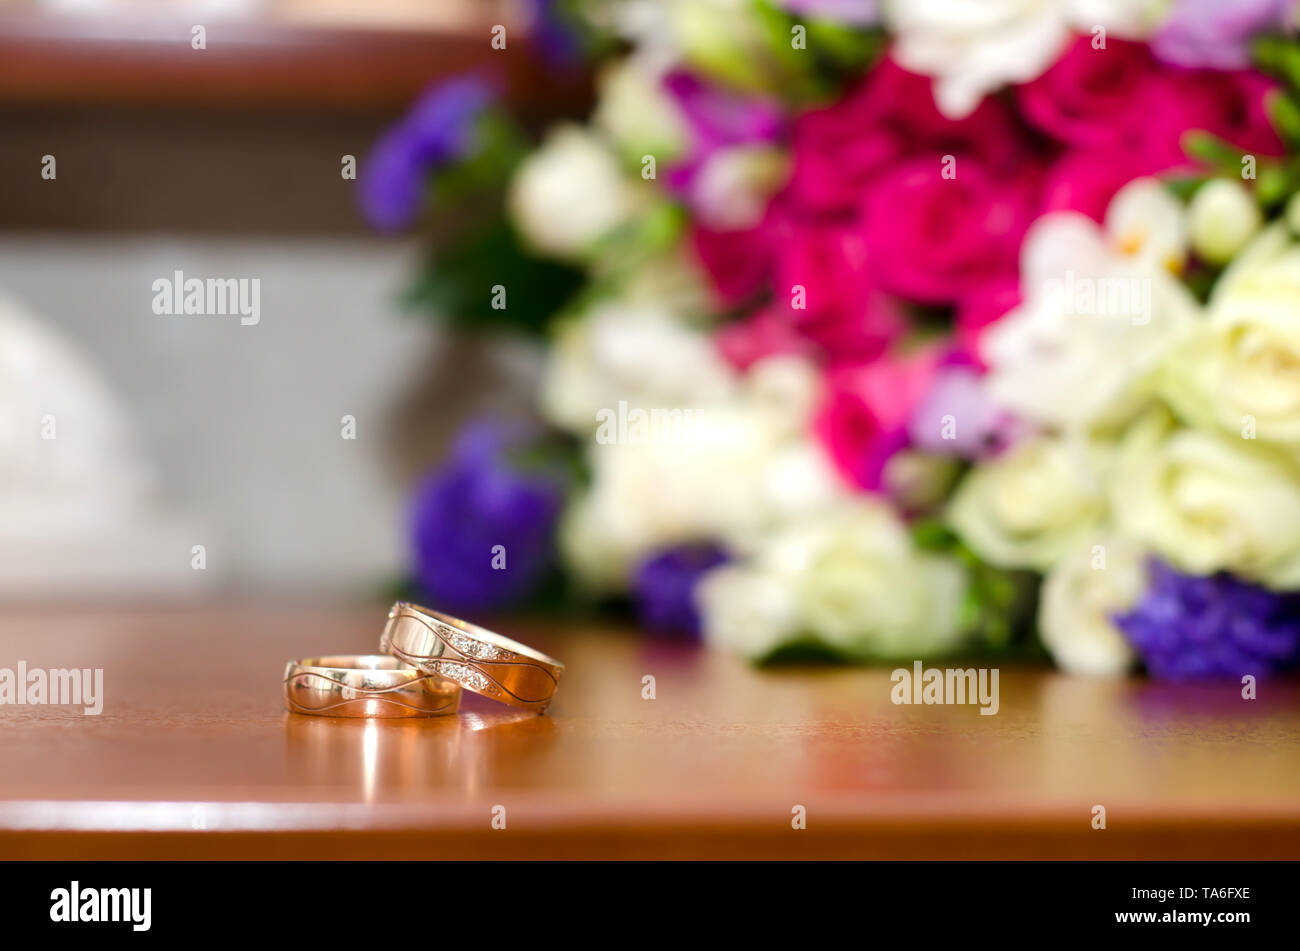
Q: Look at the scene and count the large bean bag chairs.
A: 0